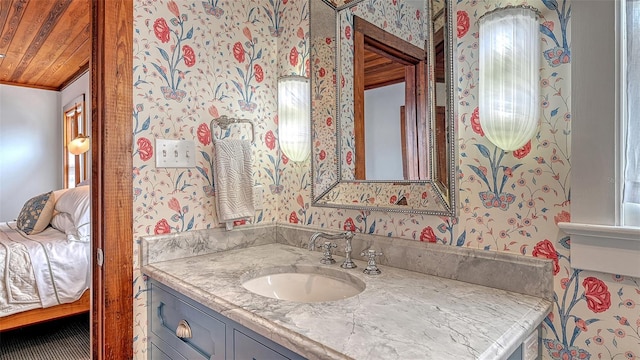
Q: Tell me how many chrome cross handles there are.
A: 2